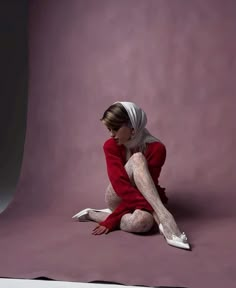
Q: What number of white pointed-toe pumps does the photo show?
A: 2